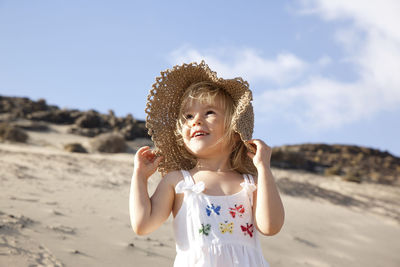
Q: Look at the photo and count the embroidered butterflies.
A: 5